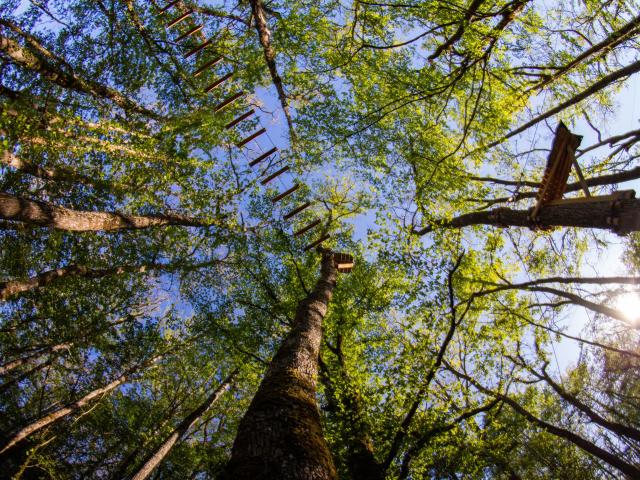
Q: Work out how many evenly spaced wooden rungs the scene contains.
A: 15